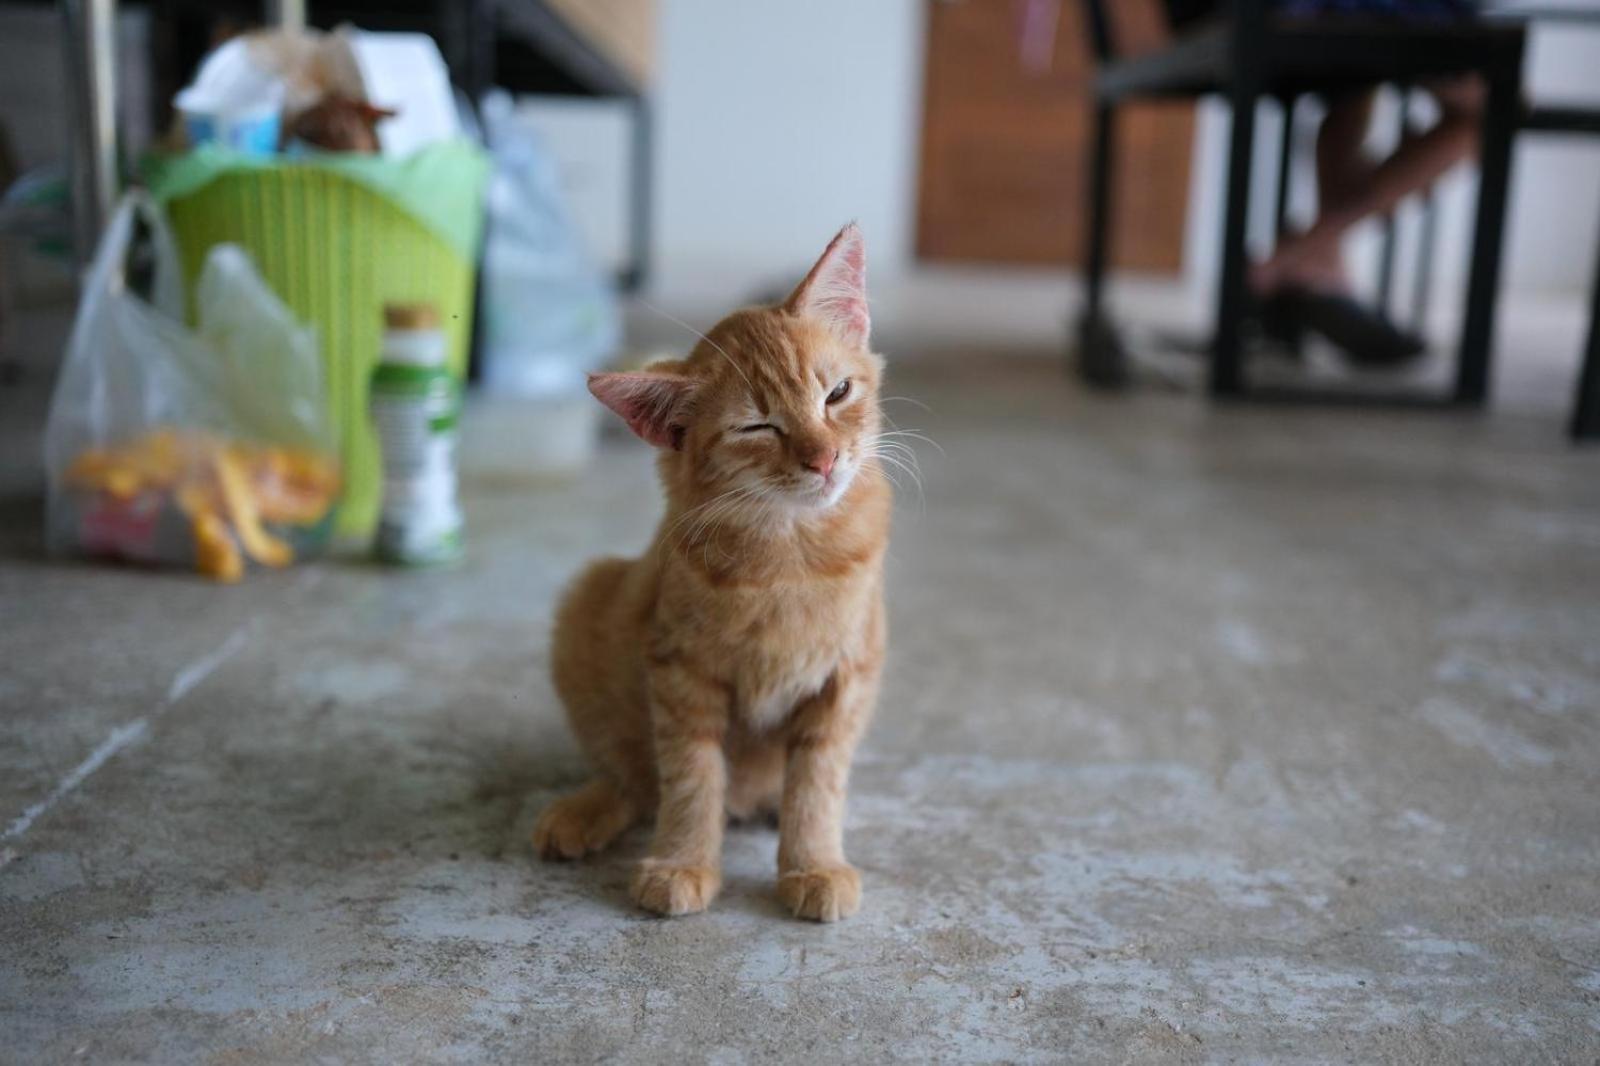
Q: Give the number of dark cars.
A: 0